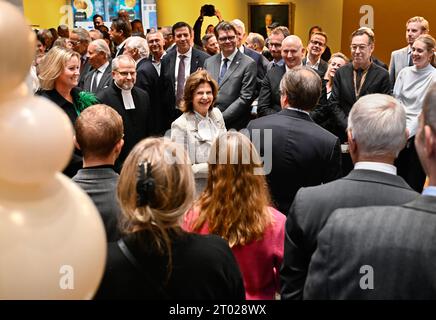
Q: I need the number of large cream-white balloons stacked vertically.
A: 3